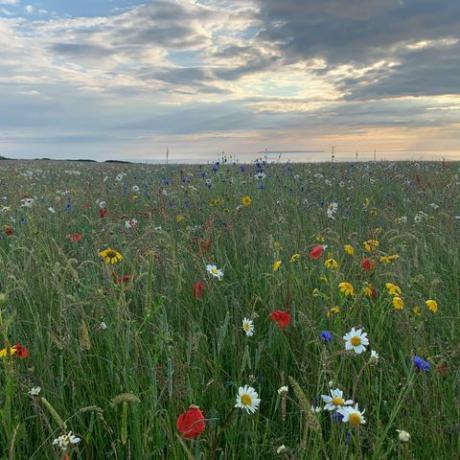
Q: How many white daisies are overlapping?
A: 2